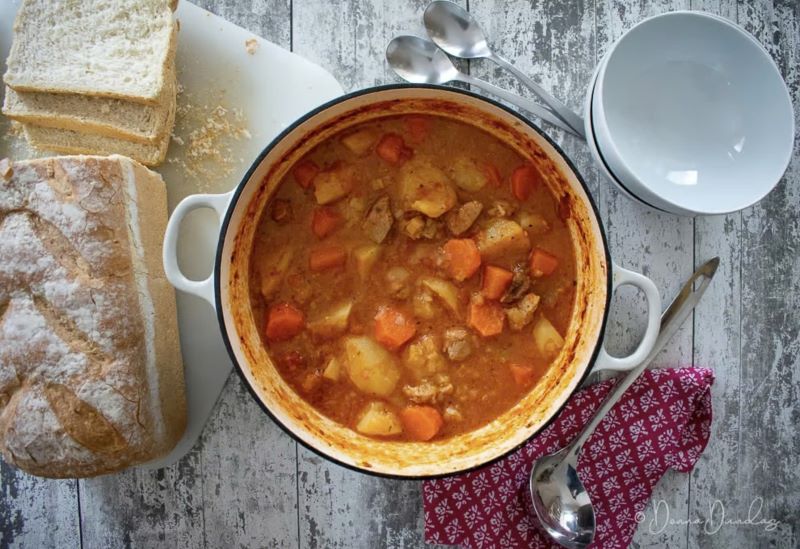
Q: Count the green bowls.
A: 0